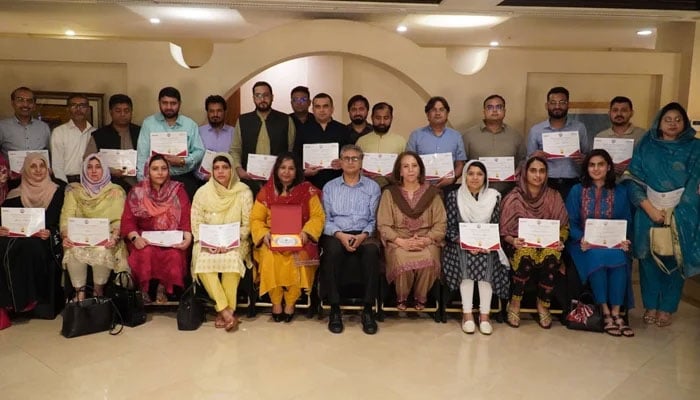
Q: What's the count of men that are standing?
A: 14